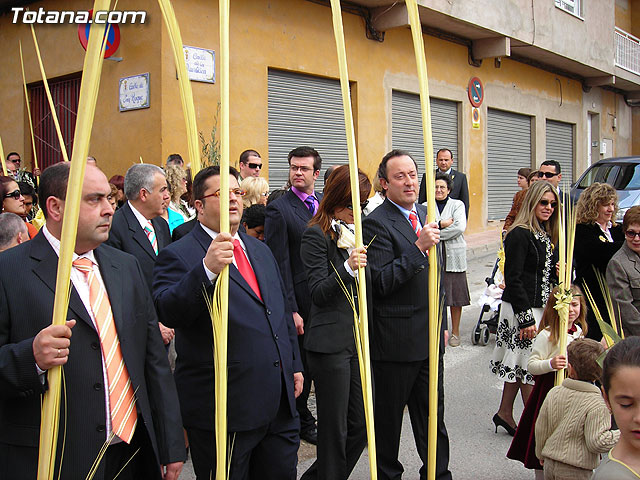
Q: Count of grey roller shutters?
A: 4